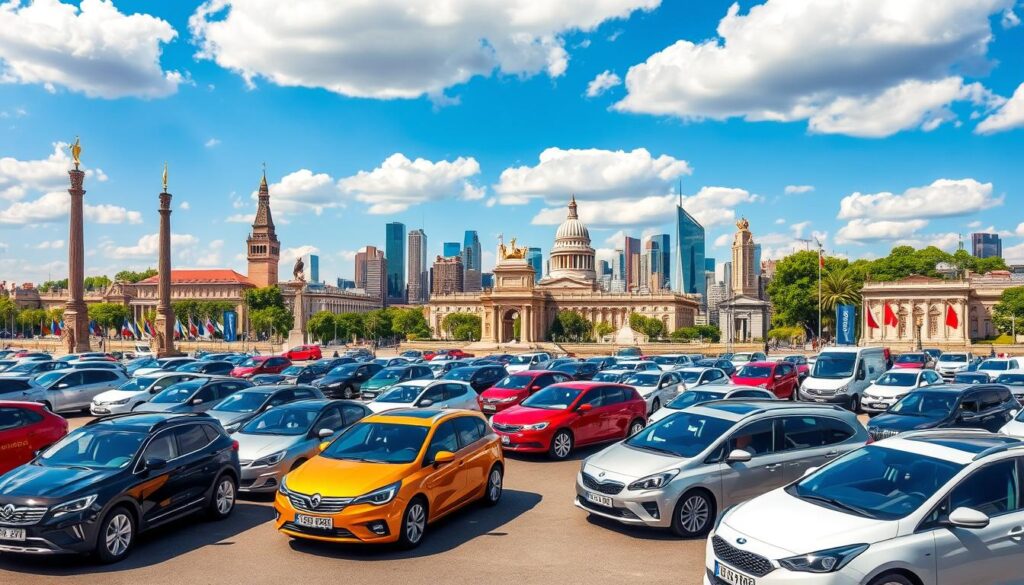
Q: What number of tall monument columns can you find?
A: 2